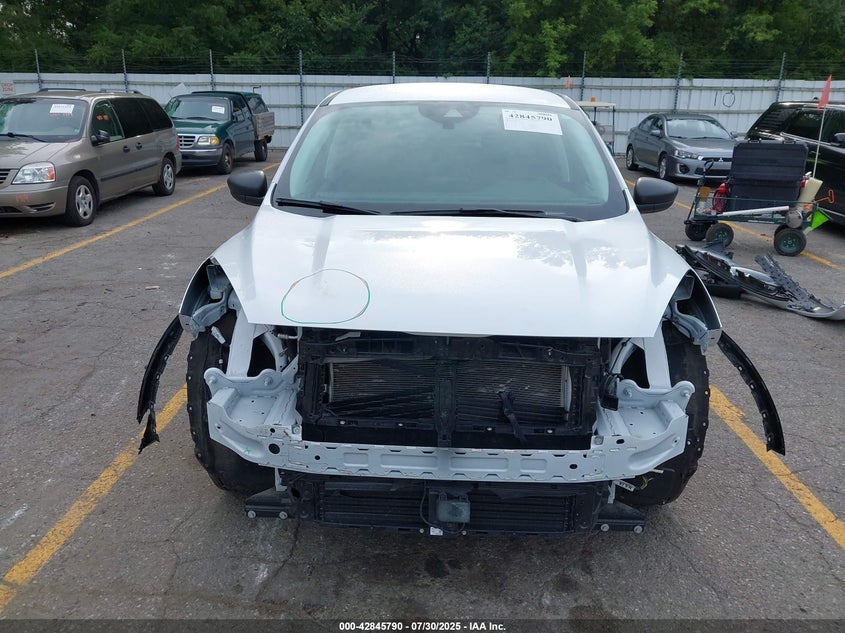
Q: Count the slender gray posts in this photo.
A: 9